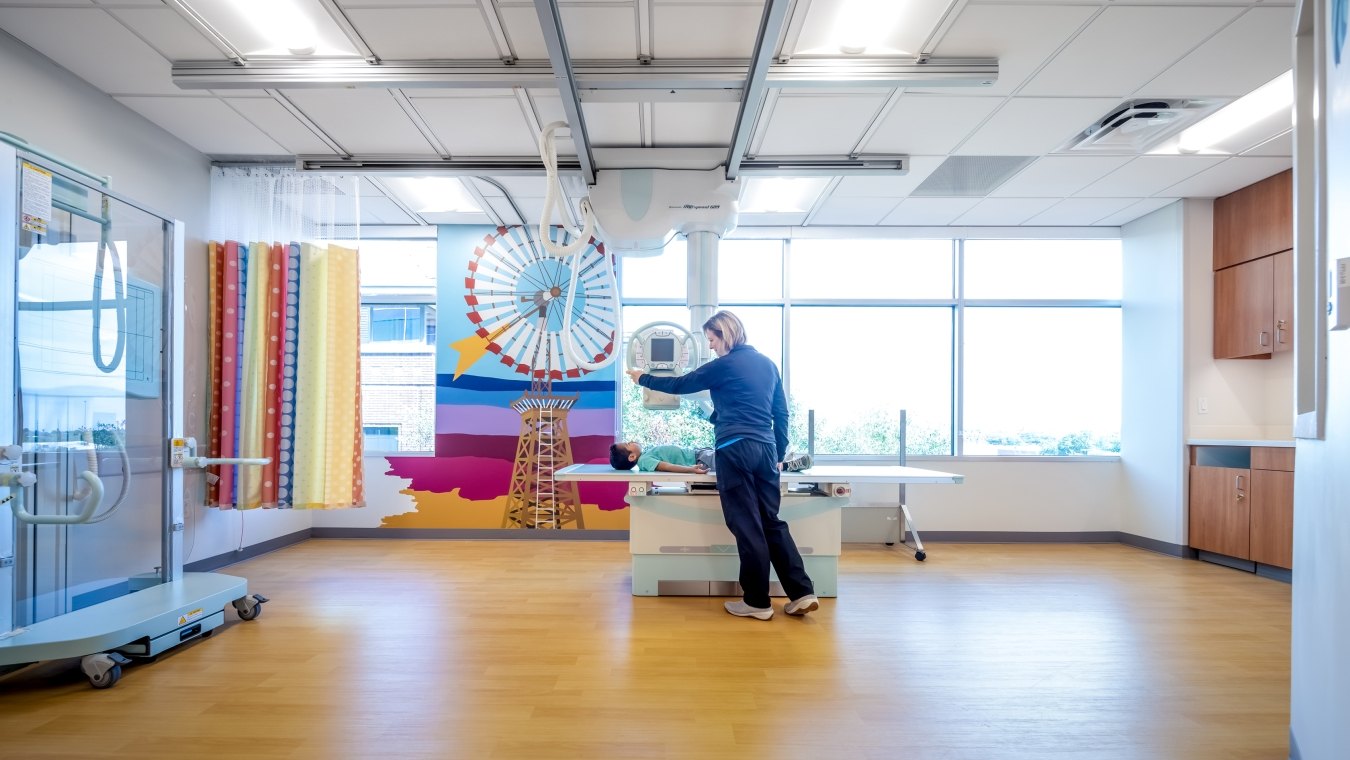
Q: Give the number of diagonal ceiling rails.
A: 2